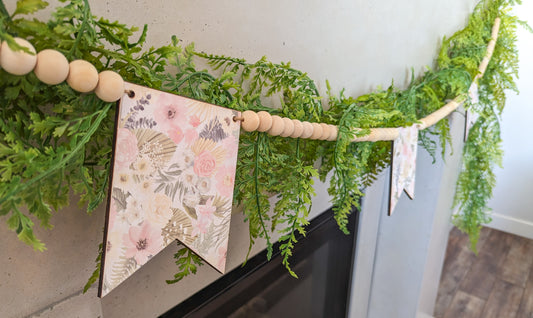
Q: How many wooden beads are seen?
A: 13